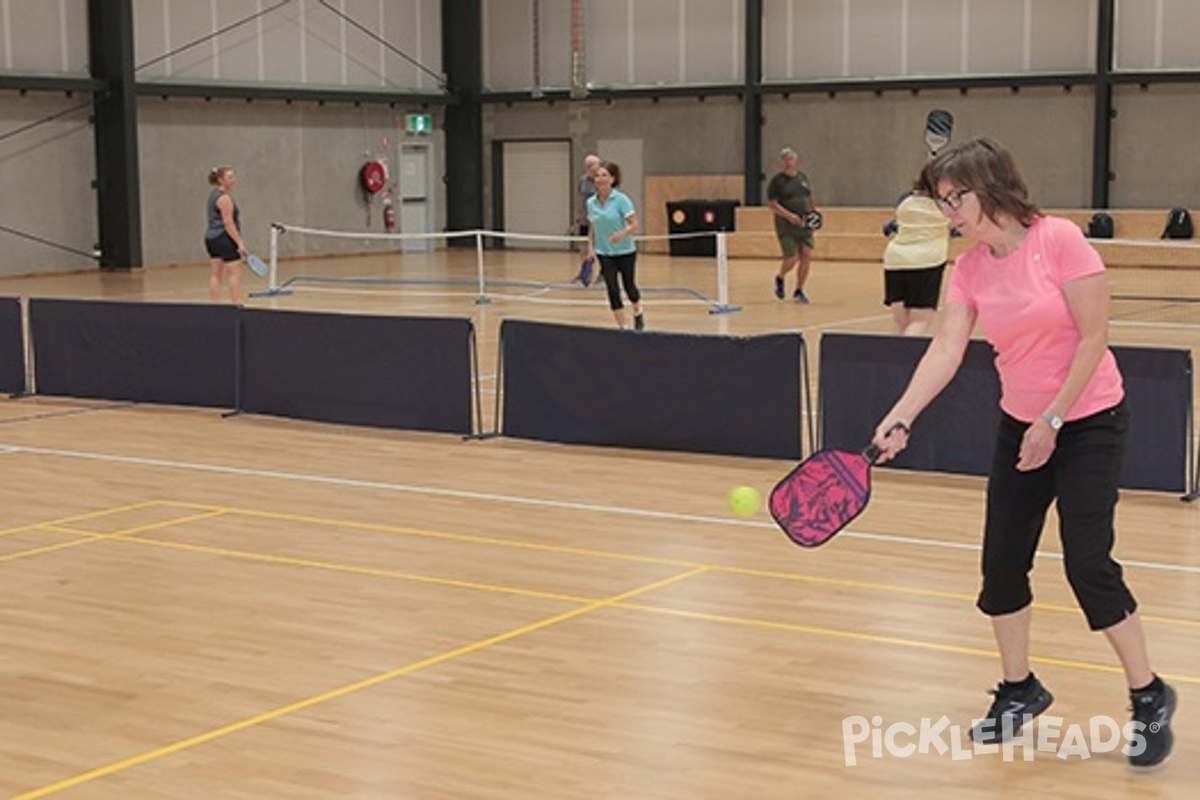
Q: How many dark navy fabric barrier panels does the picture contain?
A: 5